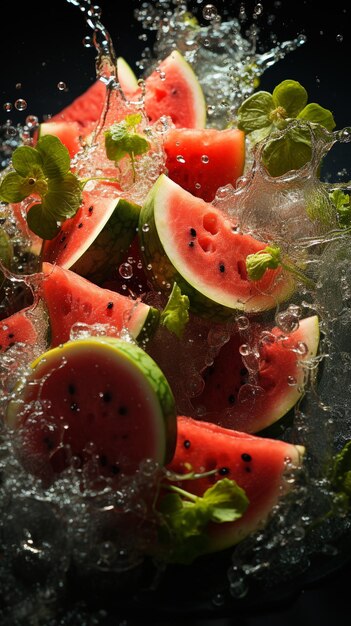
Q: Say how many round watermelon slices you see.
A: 1